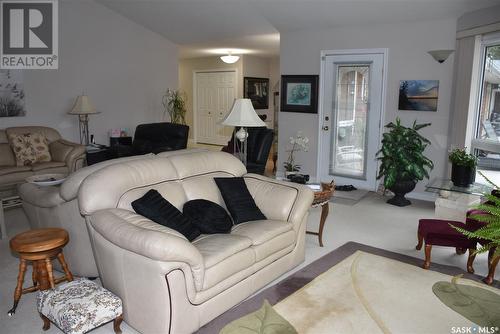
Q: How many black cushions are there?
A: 3